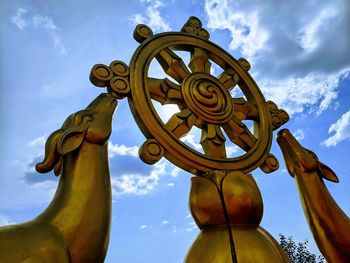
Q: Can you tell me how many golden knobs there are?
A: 13